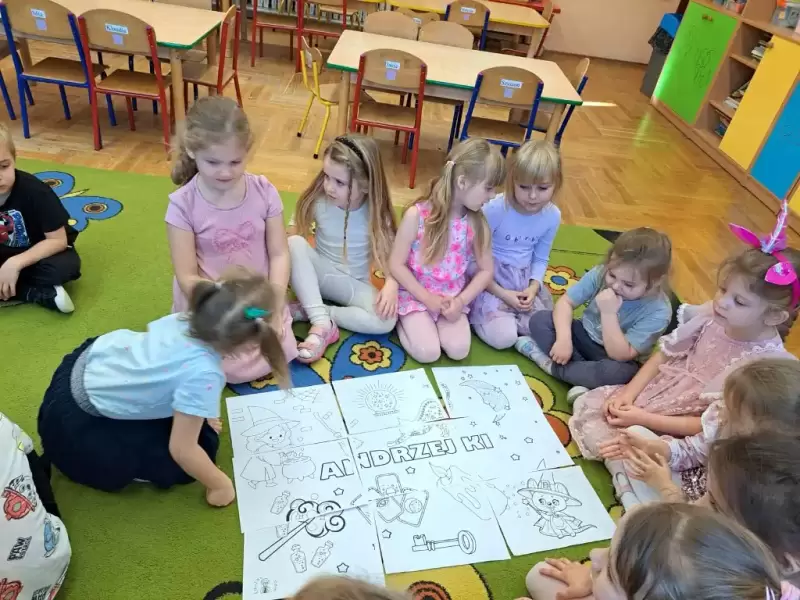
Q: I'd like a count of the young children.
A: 13